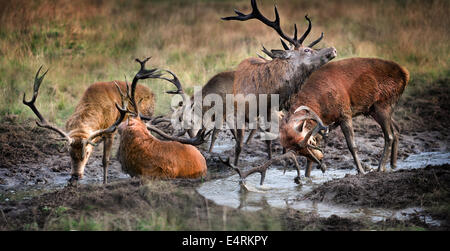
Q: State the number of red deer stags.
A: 5